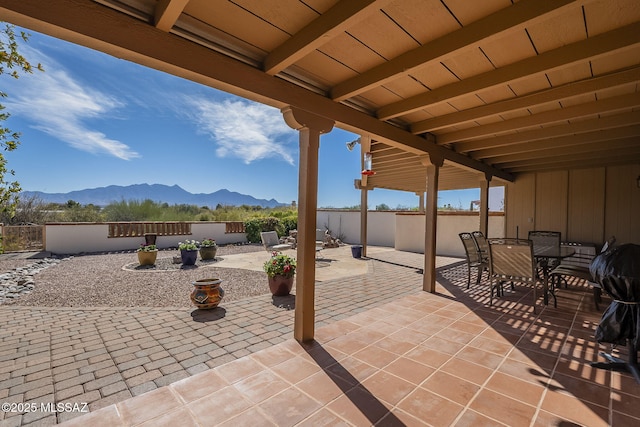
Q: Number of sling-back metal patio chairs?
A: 4